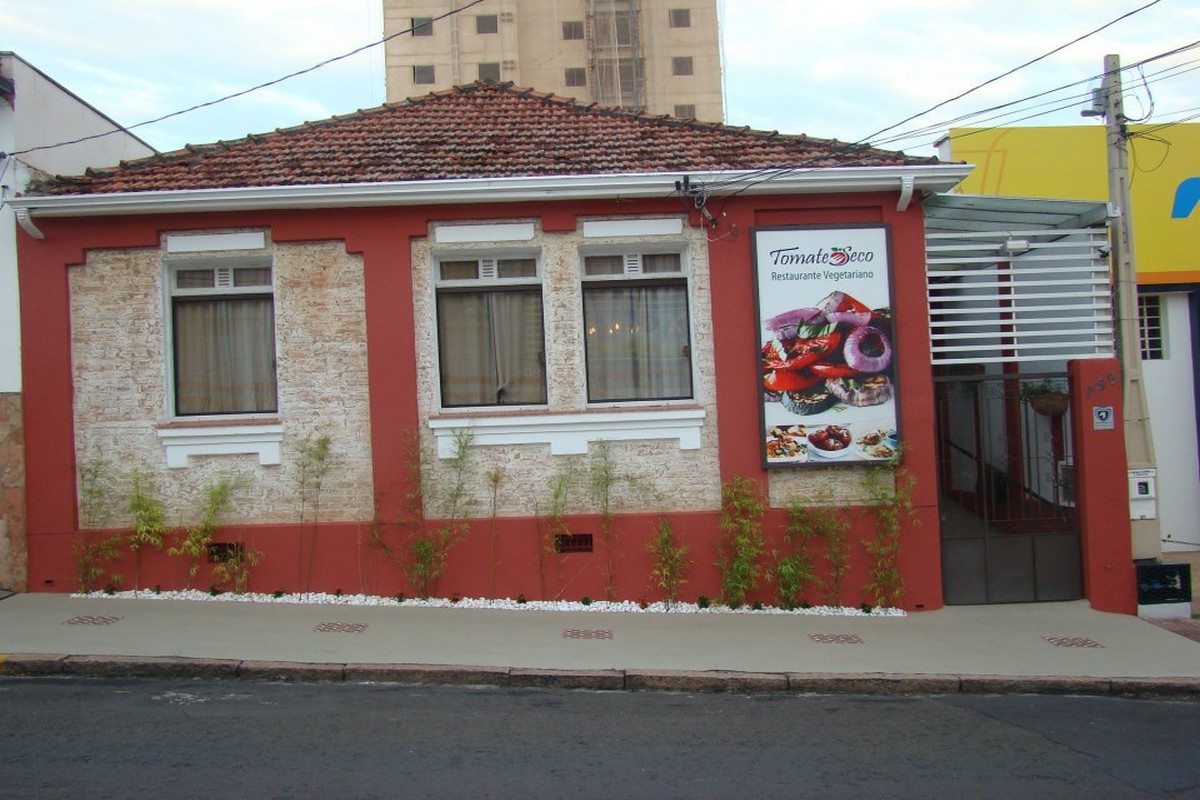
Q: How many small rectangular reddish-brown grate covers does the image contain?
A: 5